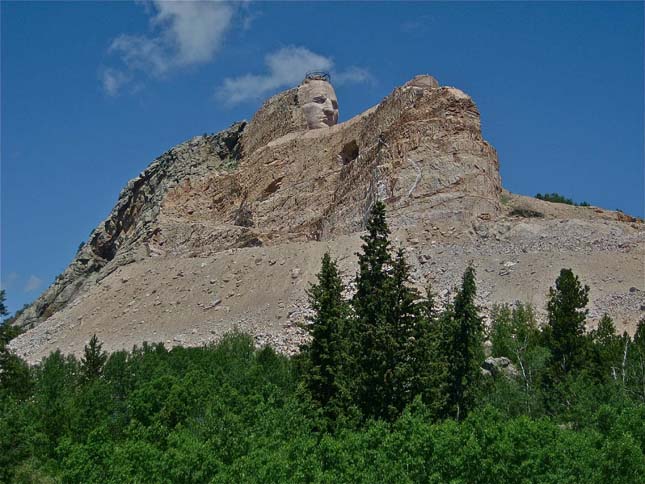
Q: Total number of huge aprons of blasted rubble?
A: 1